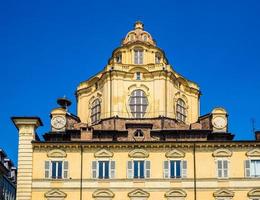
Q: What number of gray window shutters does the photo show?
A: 11